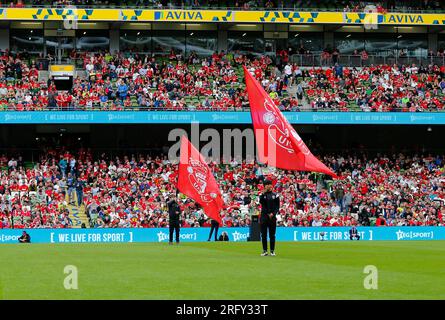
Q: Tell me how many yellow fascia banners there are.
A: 1